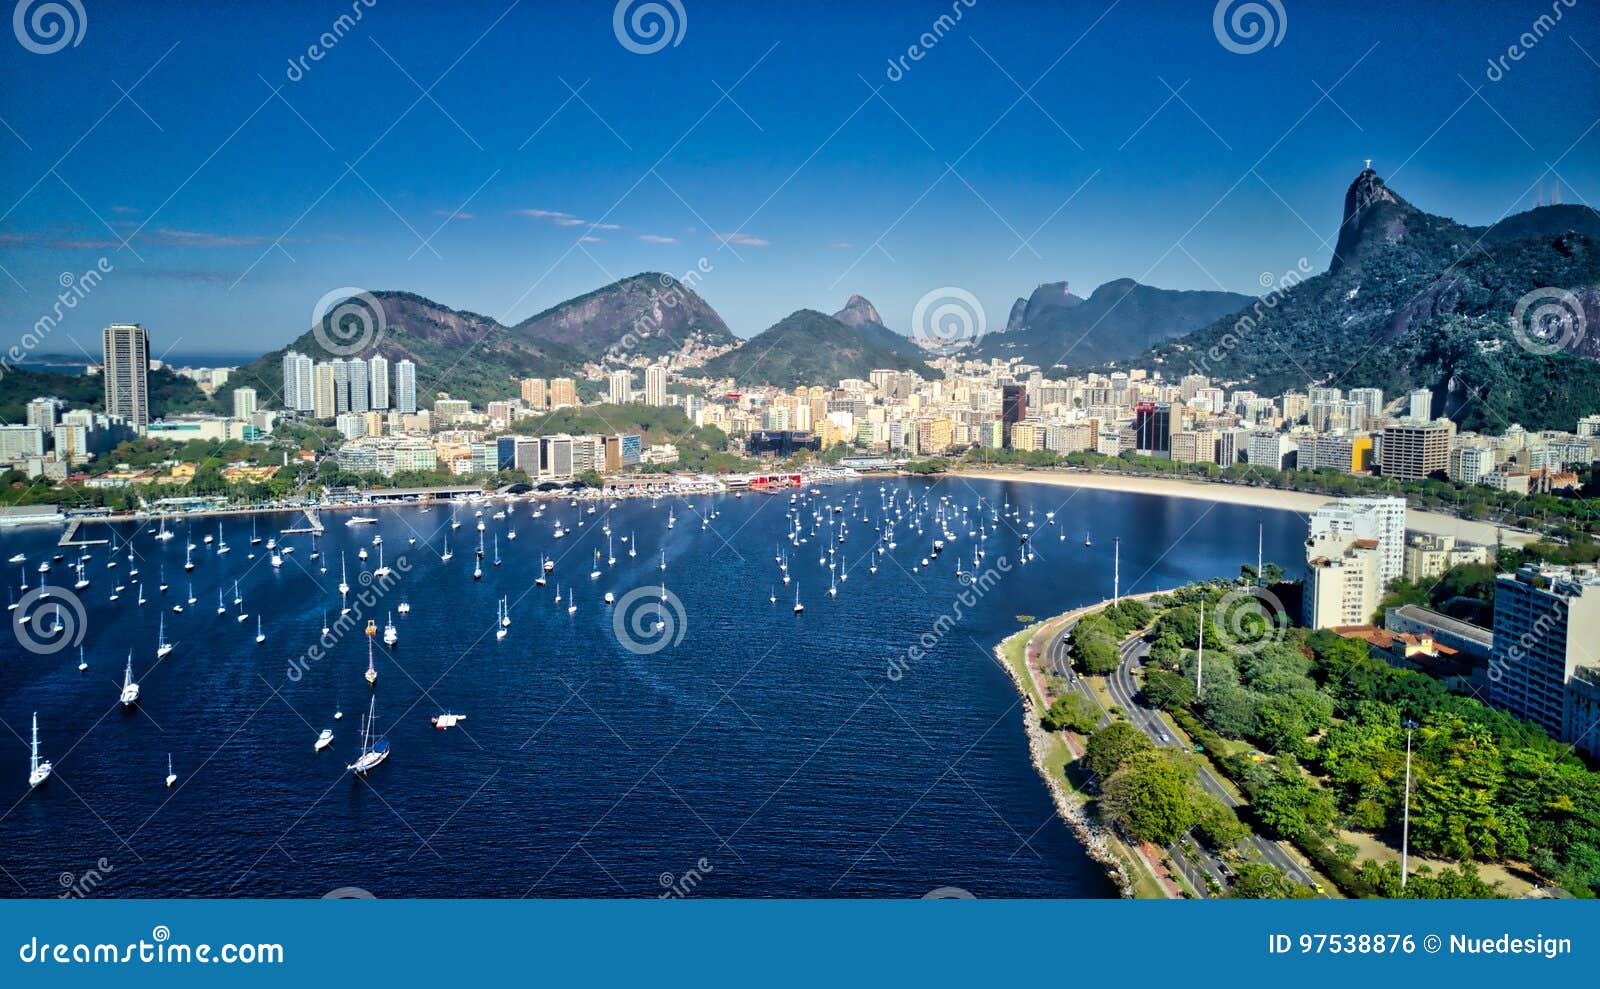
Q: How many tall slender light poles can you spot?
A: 4